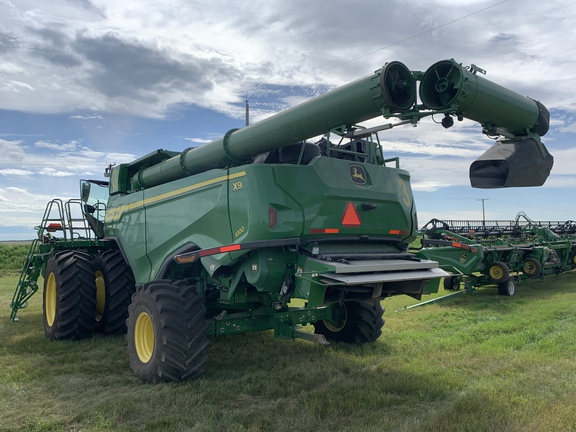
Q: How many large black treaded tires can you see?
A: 4